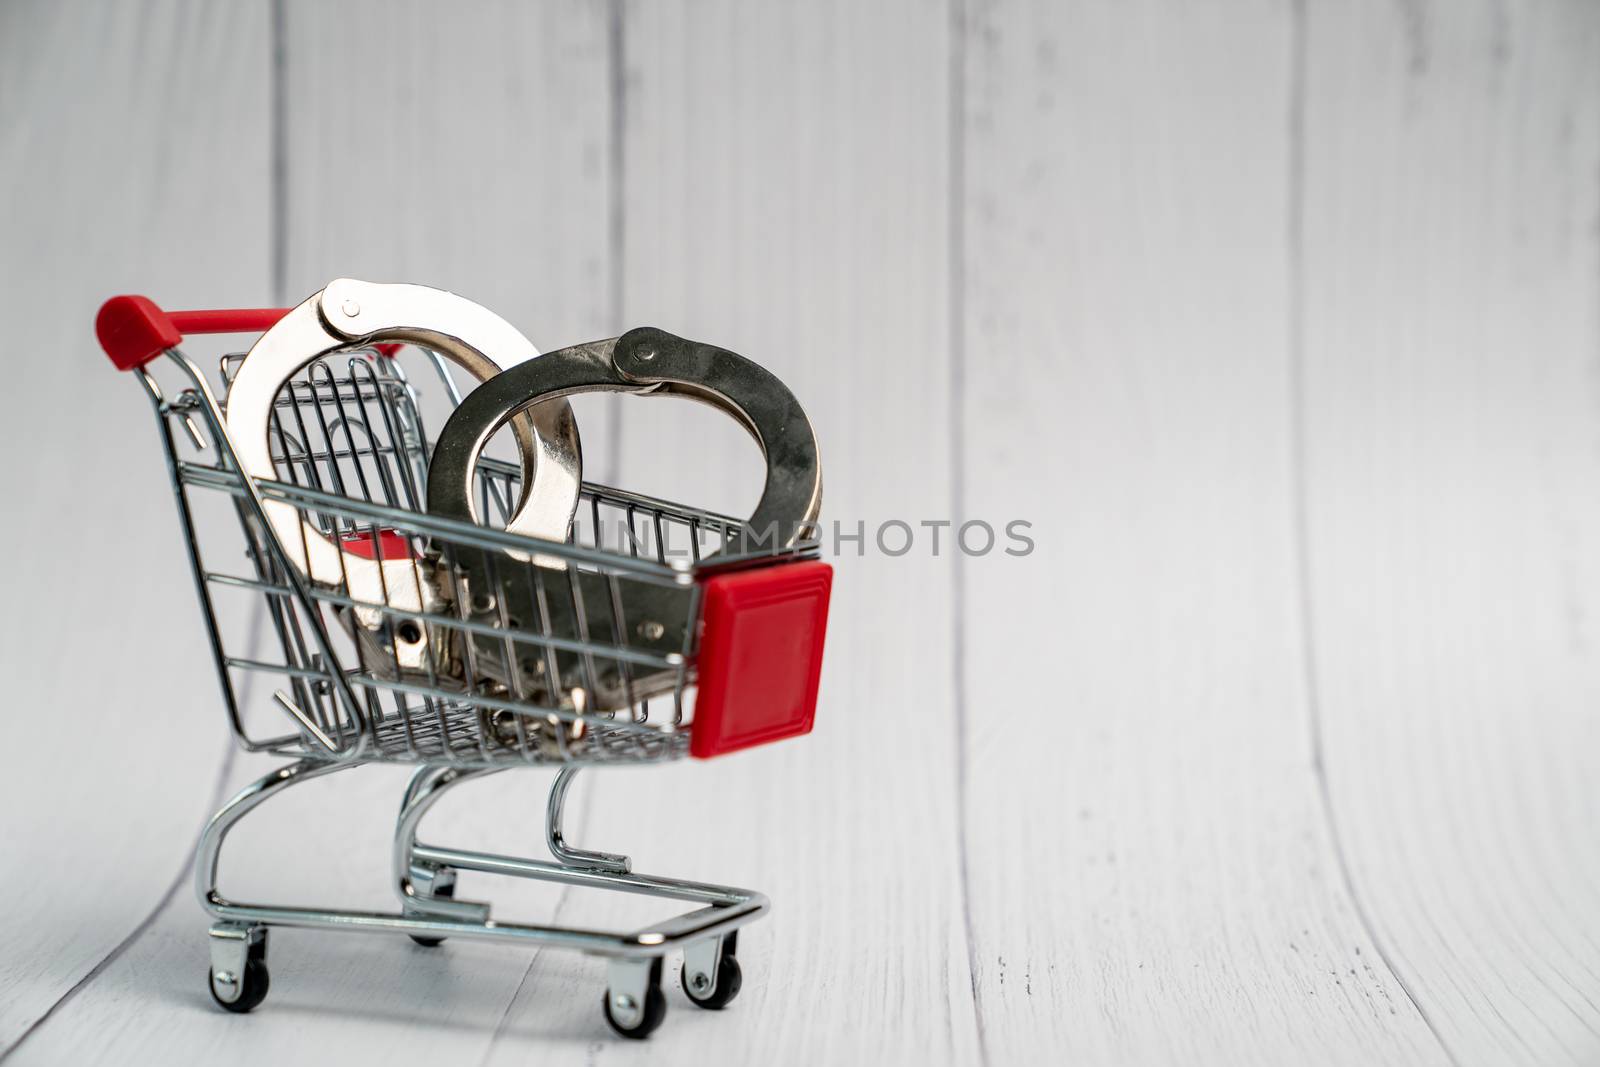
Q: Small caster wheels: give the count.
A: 4